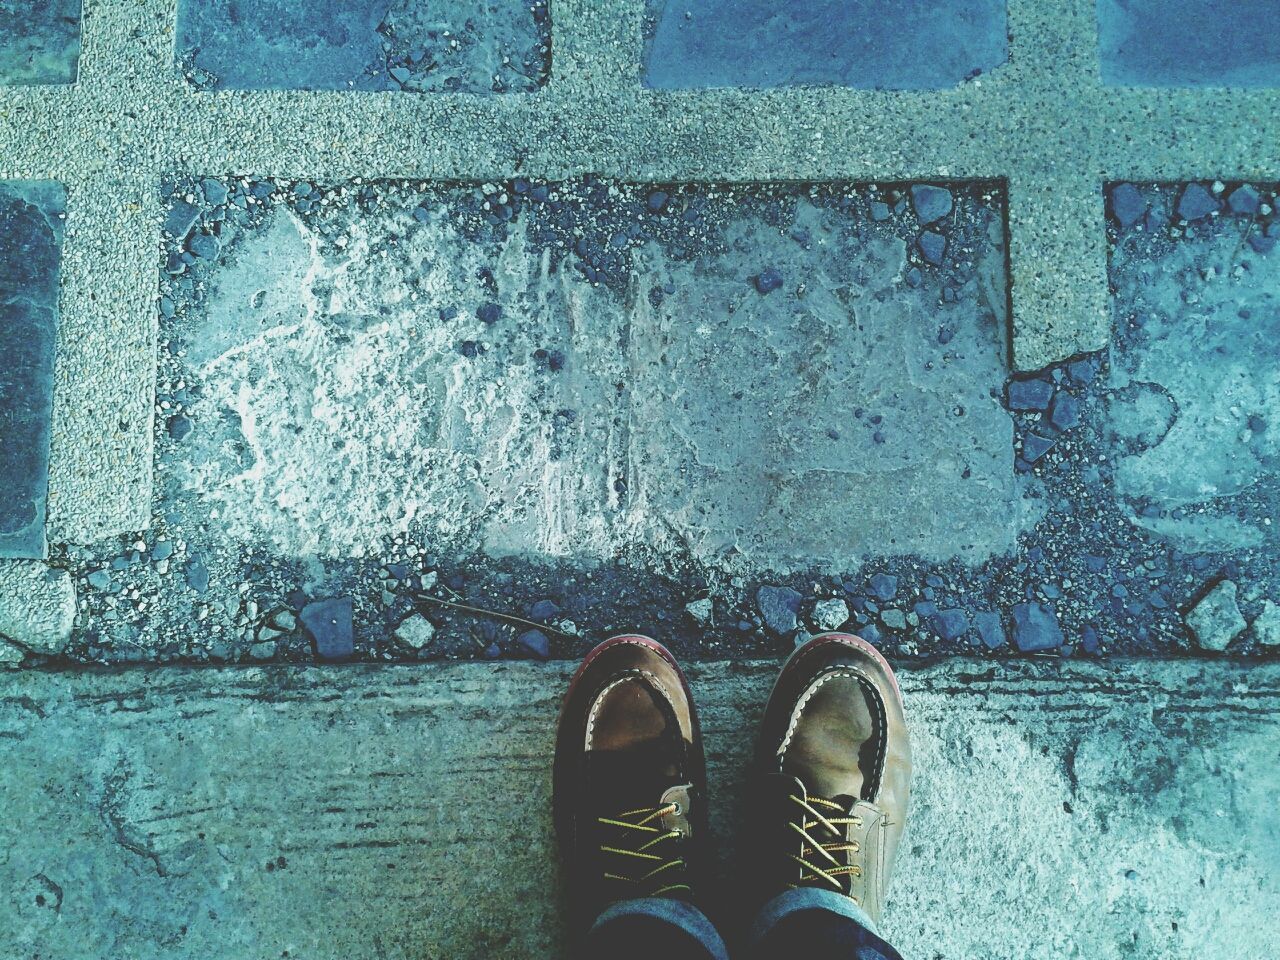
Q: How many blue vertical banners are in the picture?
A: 0